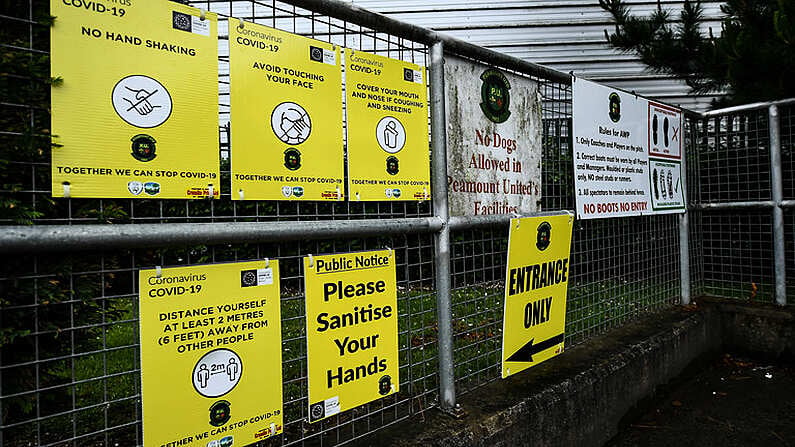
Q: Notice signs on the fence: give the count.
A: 8